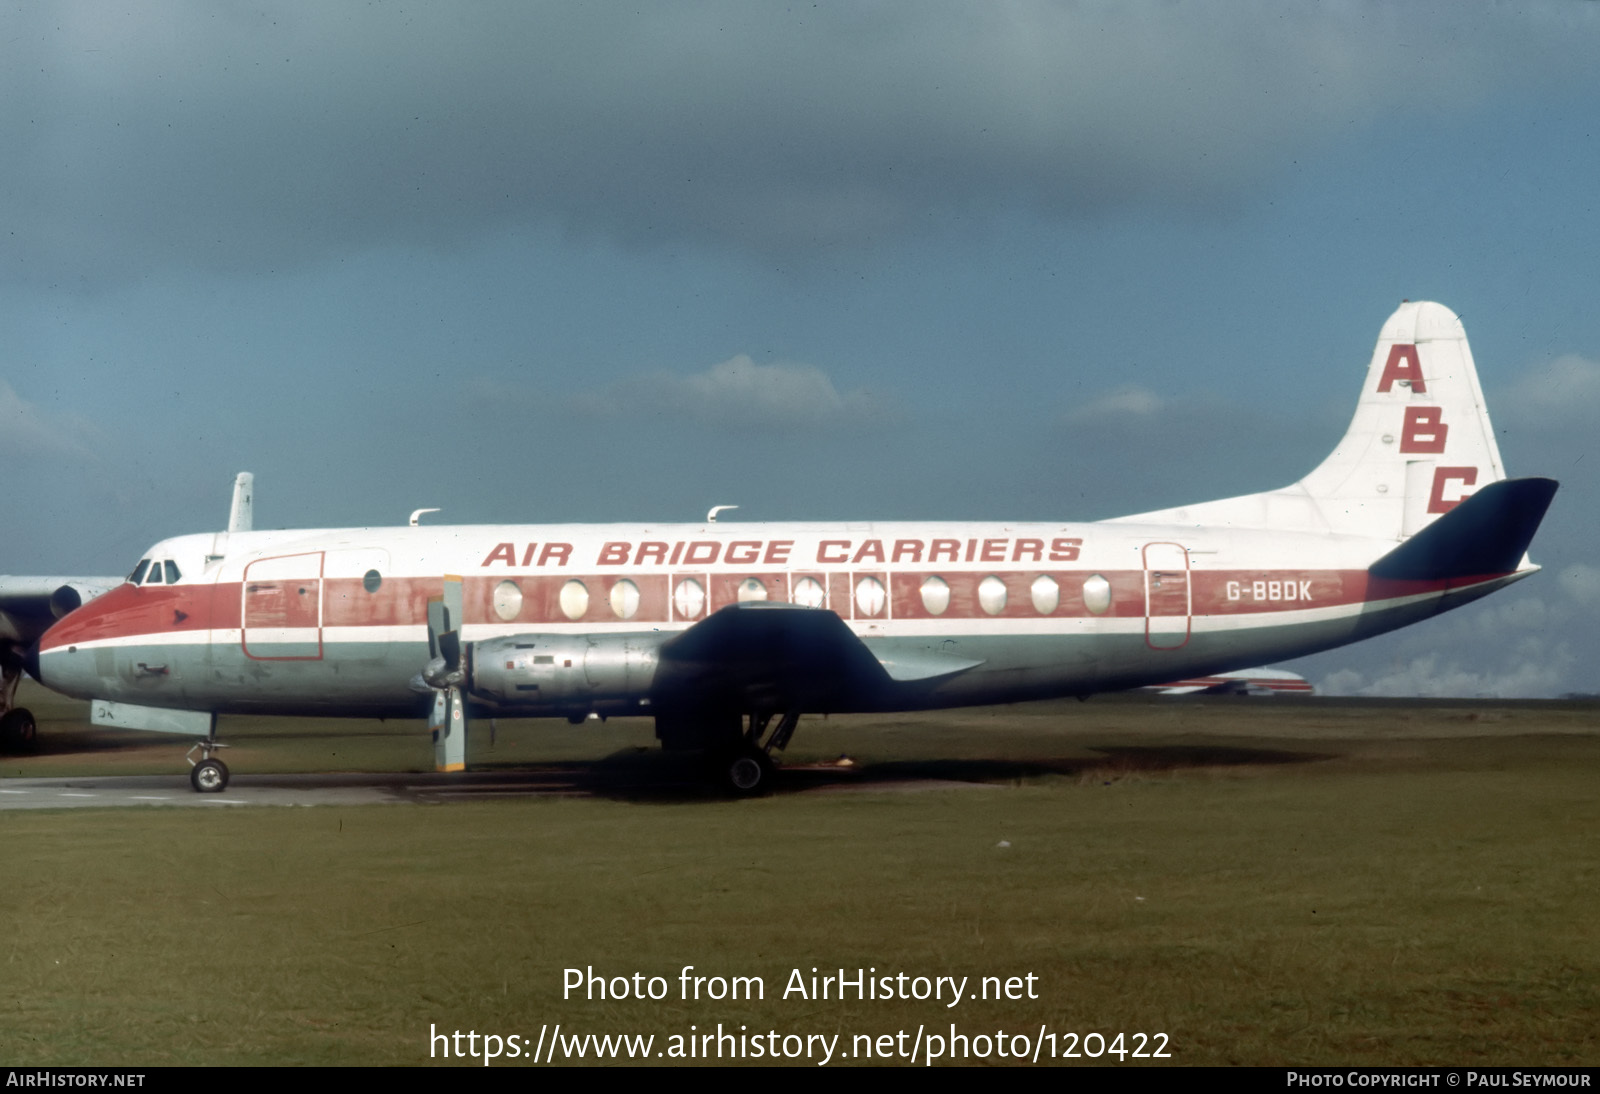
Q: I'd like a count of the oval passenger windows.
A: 11